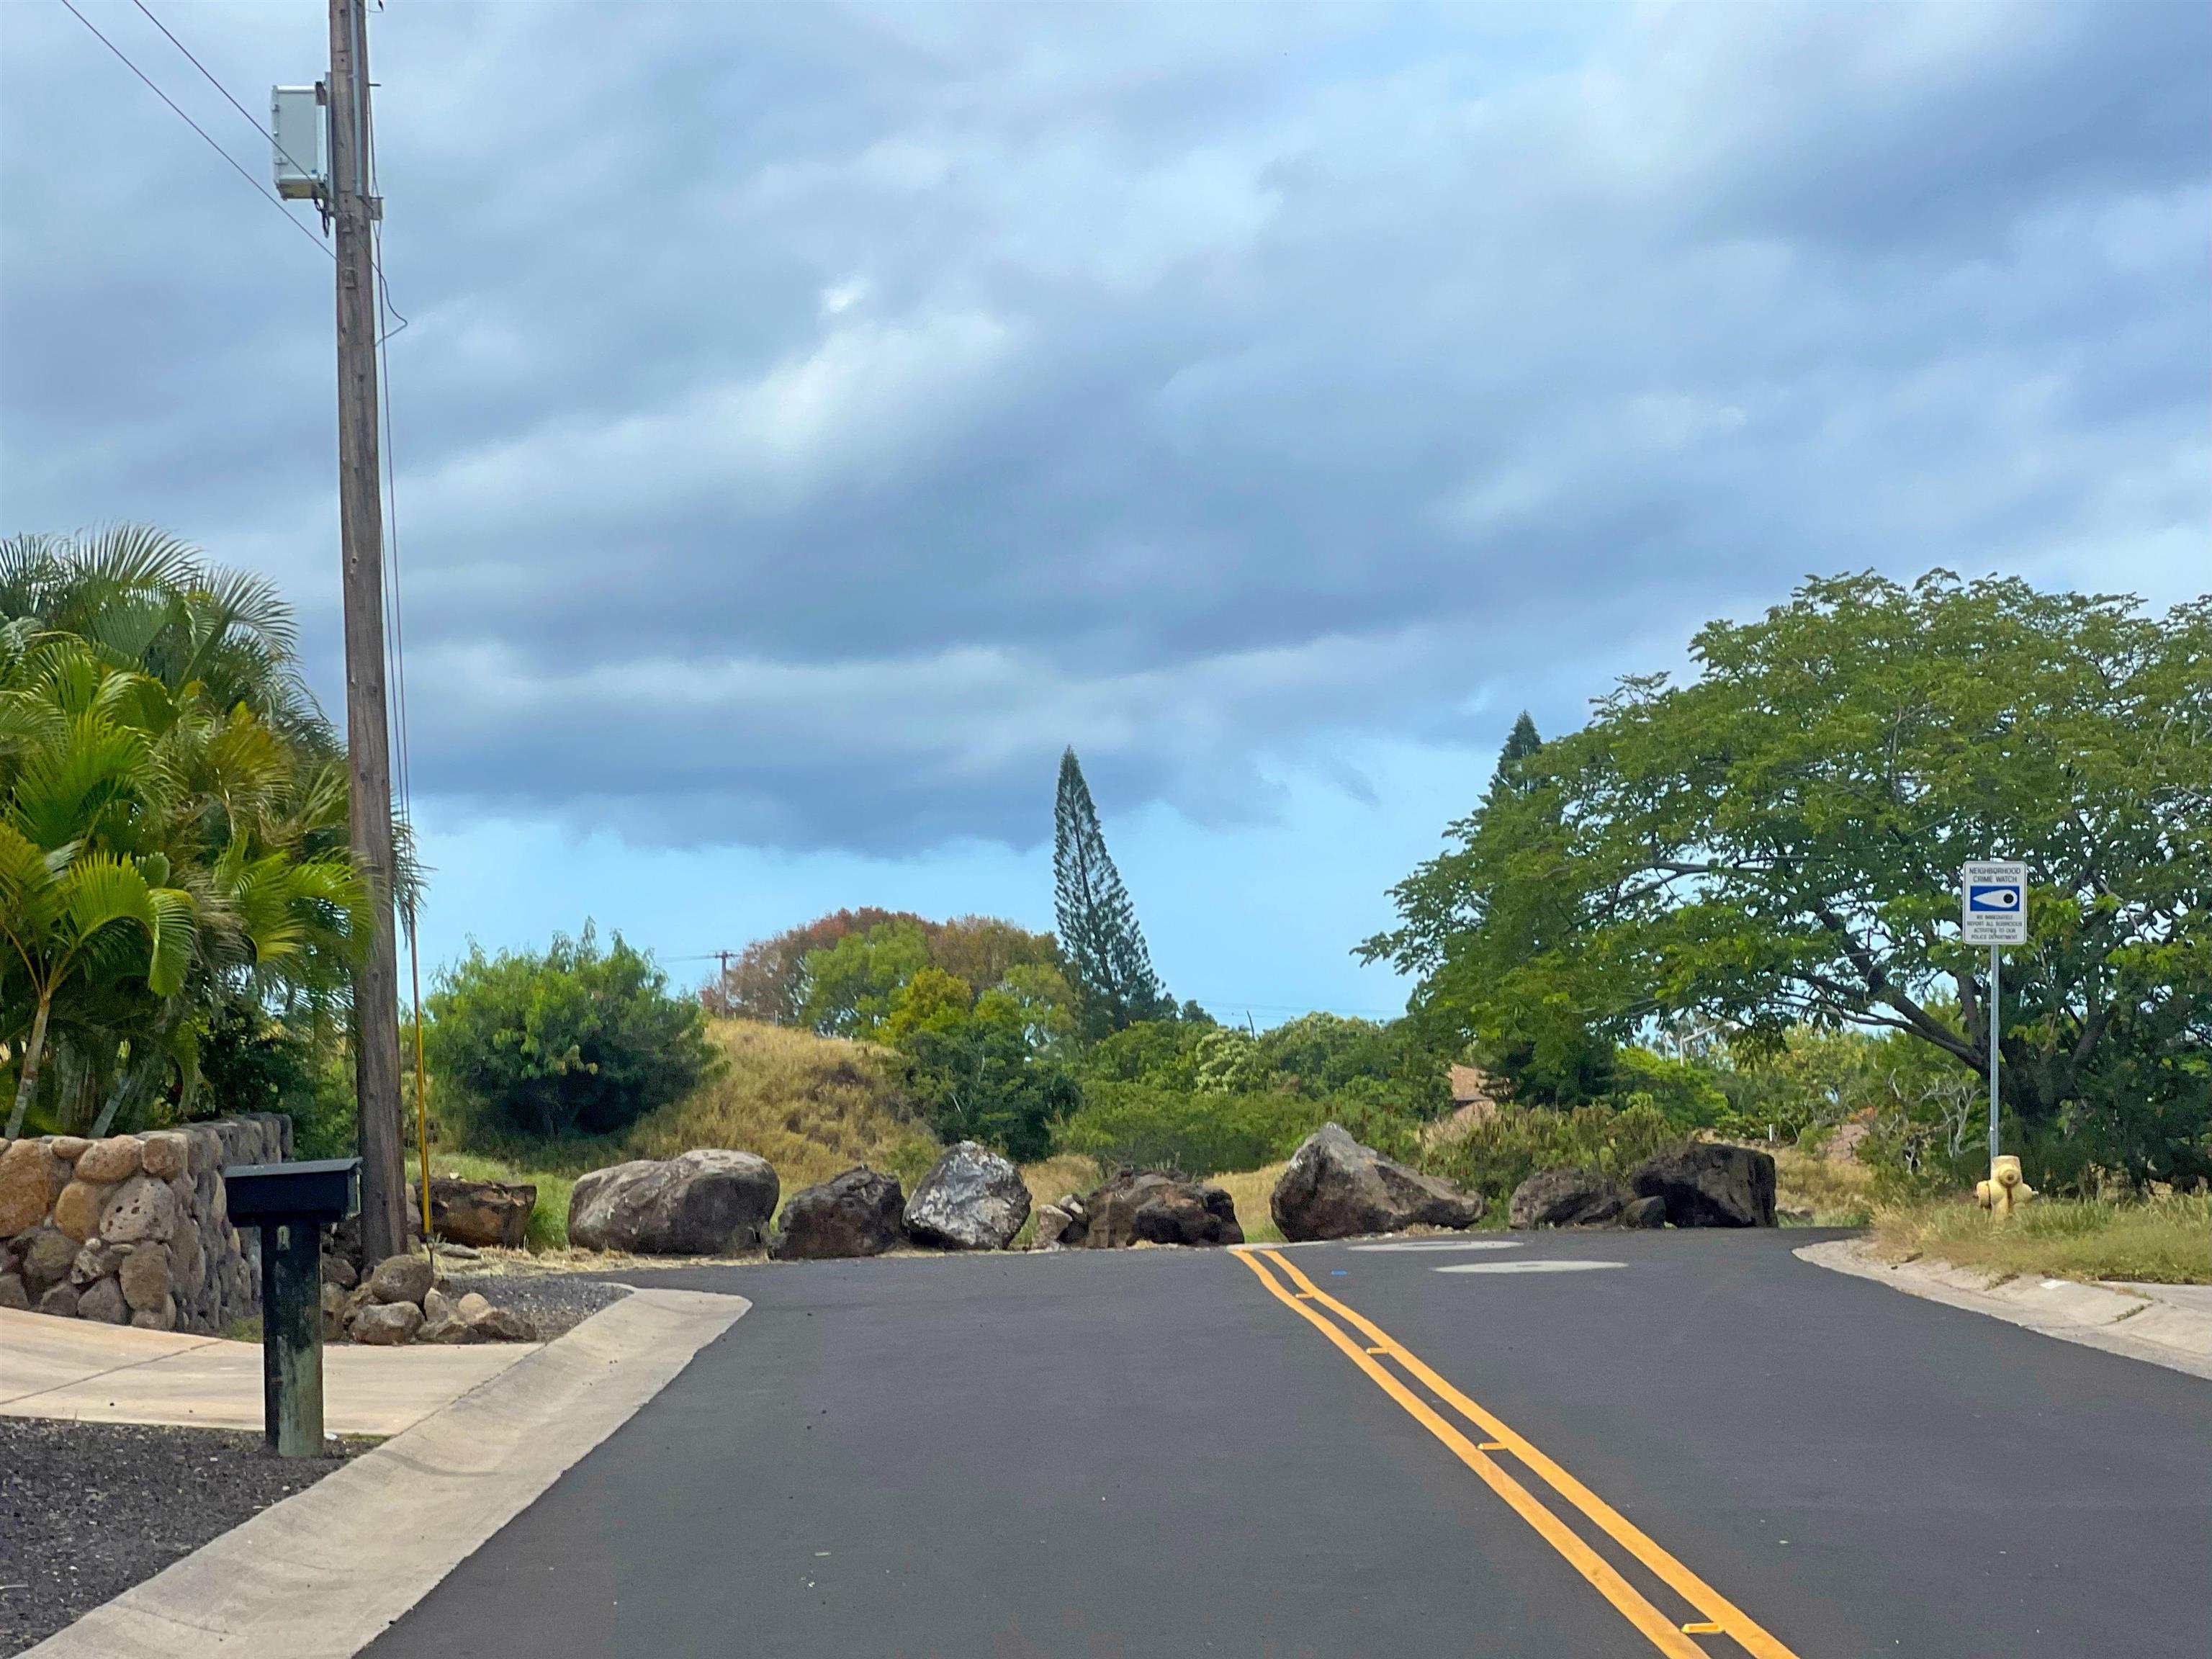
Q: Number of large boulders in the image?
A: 8